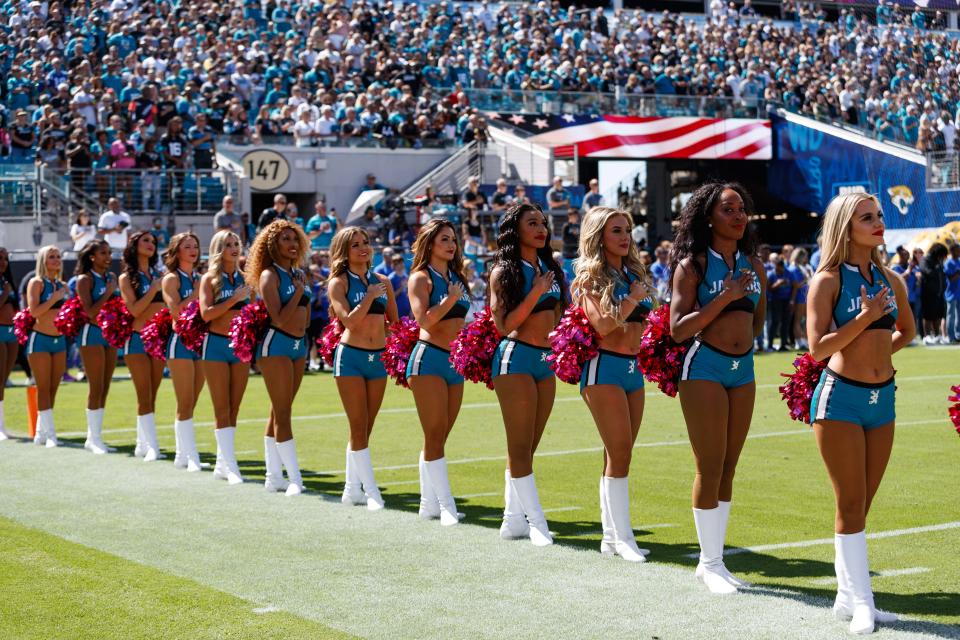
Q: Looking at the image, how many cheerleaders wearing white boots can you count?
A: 13